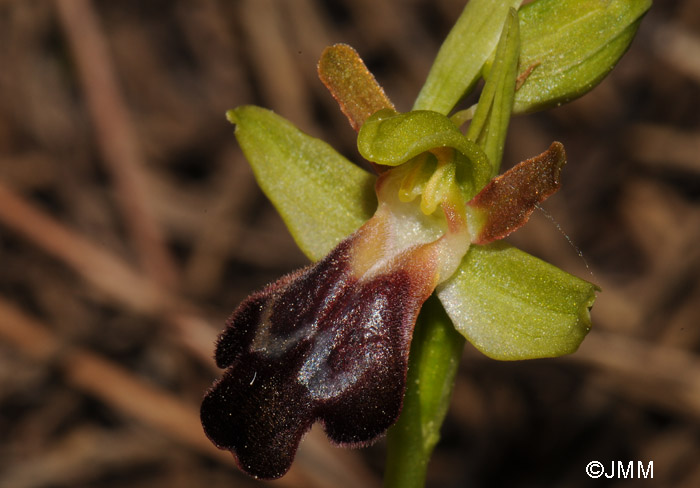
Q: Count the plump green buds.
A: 1